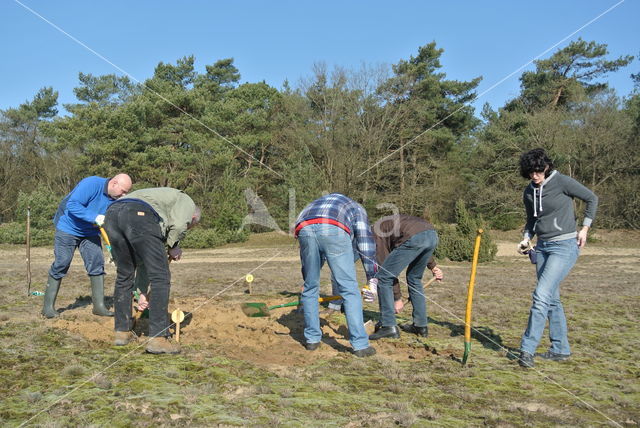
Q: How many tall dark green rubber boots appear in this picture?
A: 2